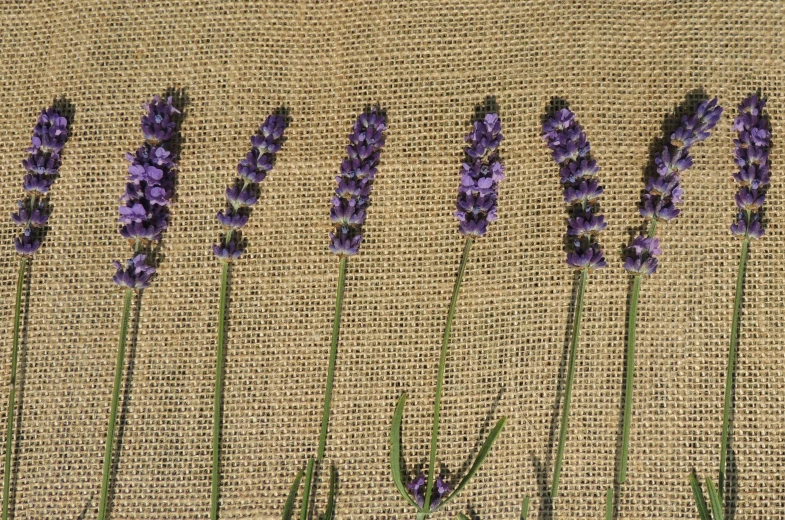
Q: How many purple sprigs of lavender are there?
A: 8